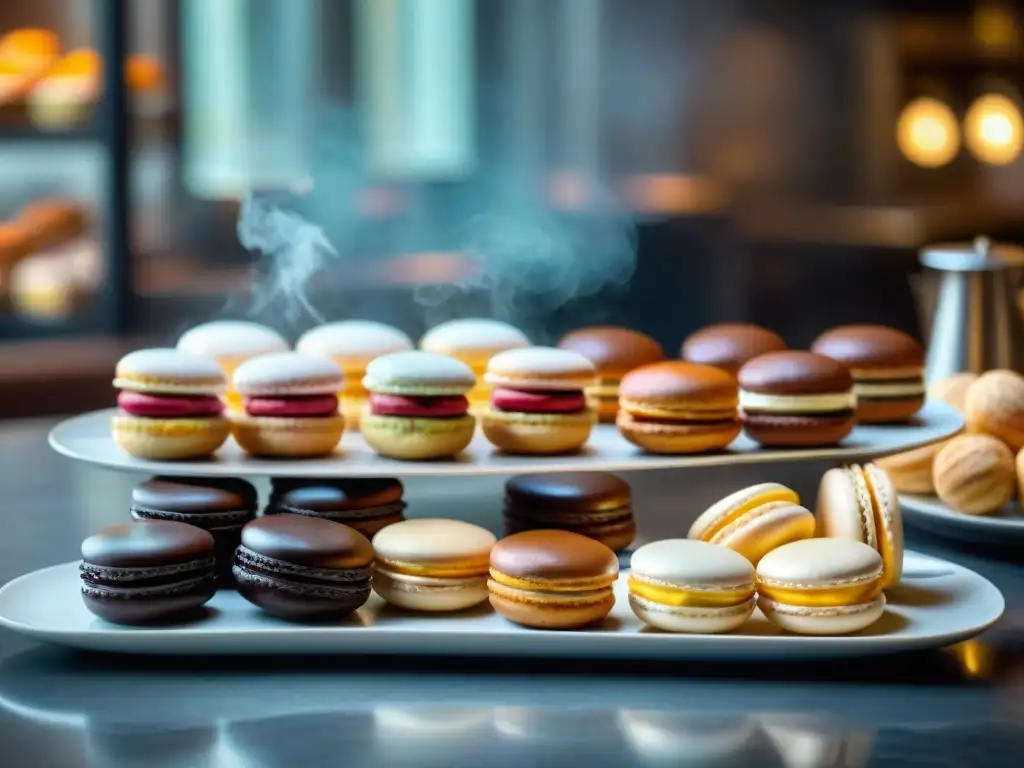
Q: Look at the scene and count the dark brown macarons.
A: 5